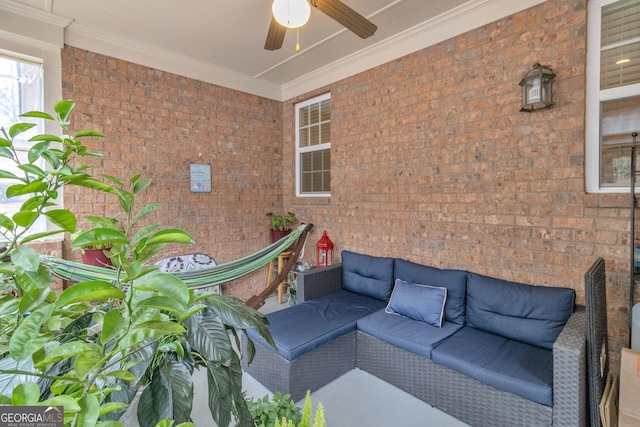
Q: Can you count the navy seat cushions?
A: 3